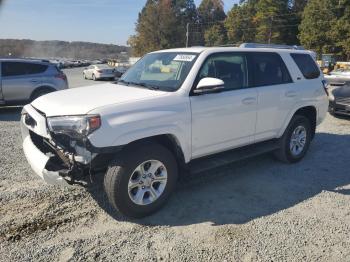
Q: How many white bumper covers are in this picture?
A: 1